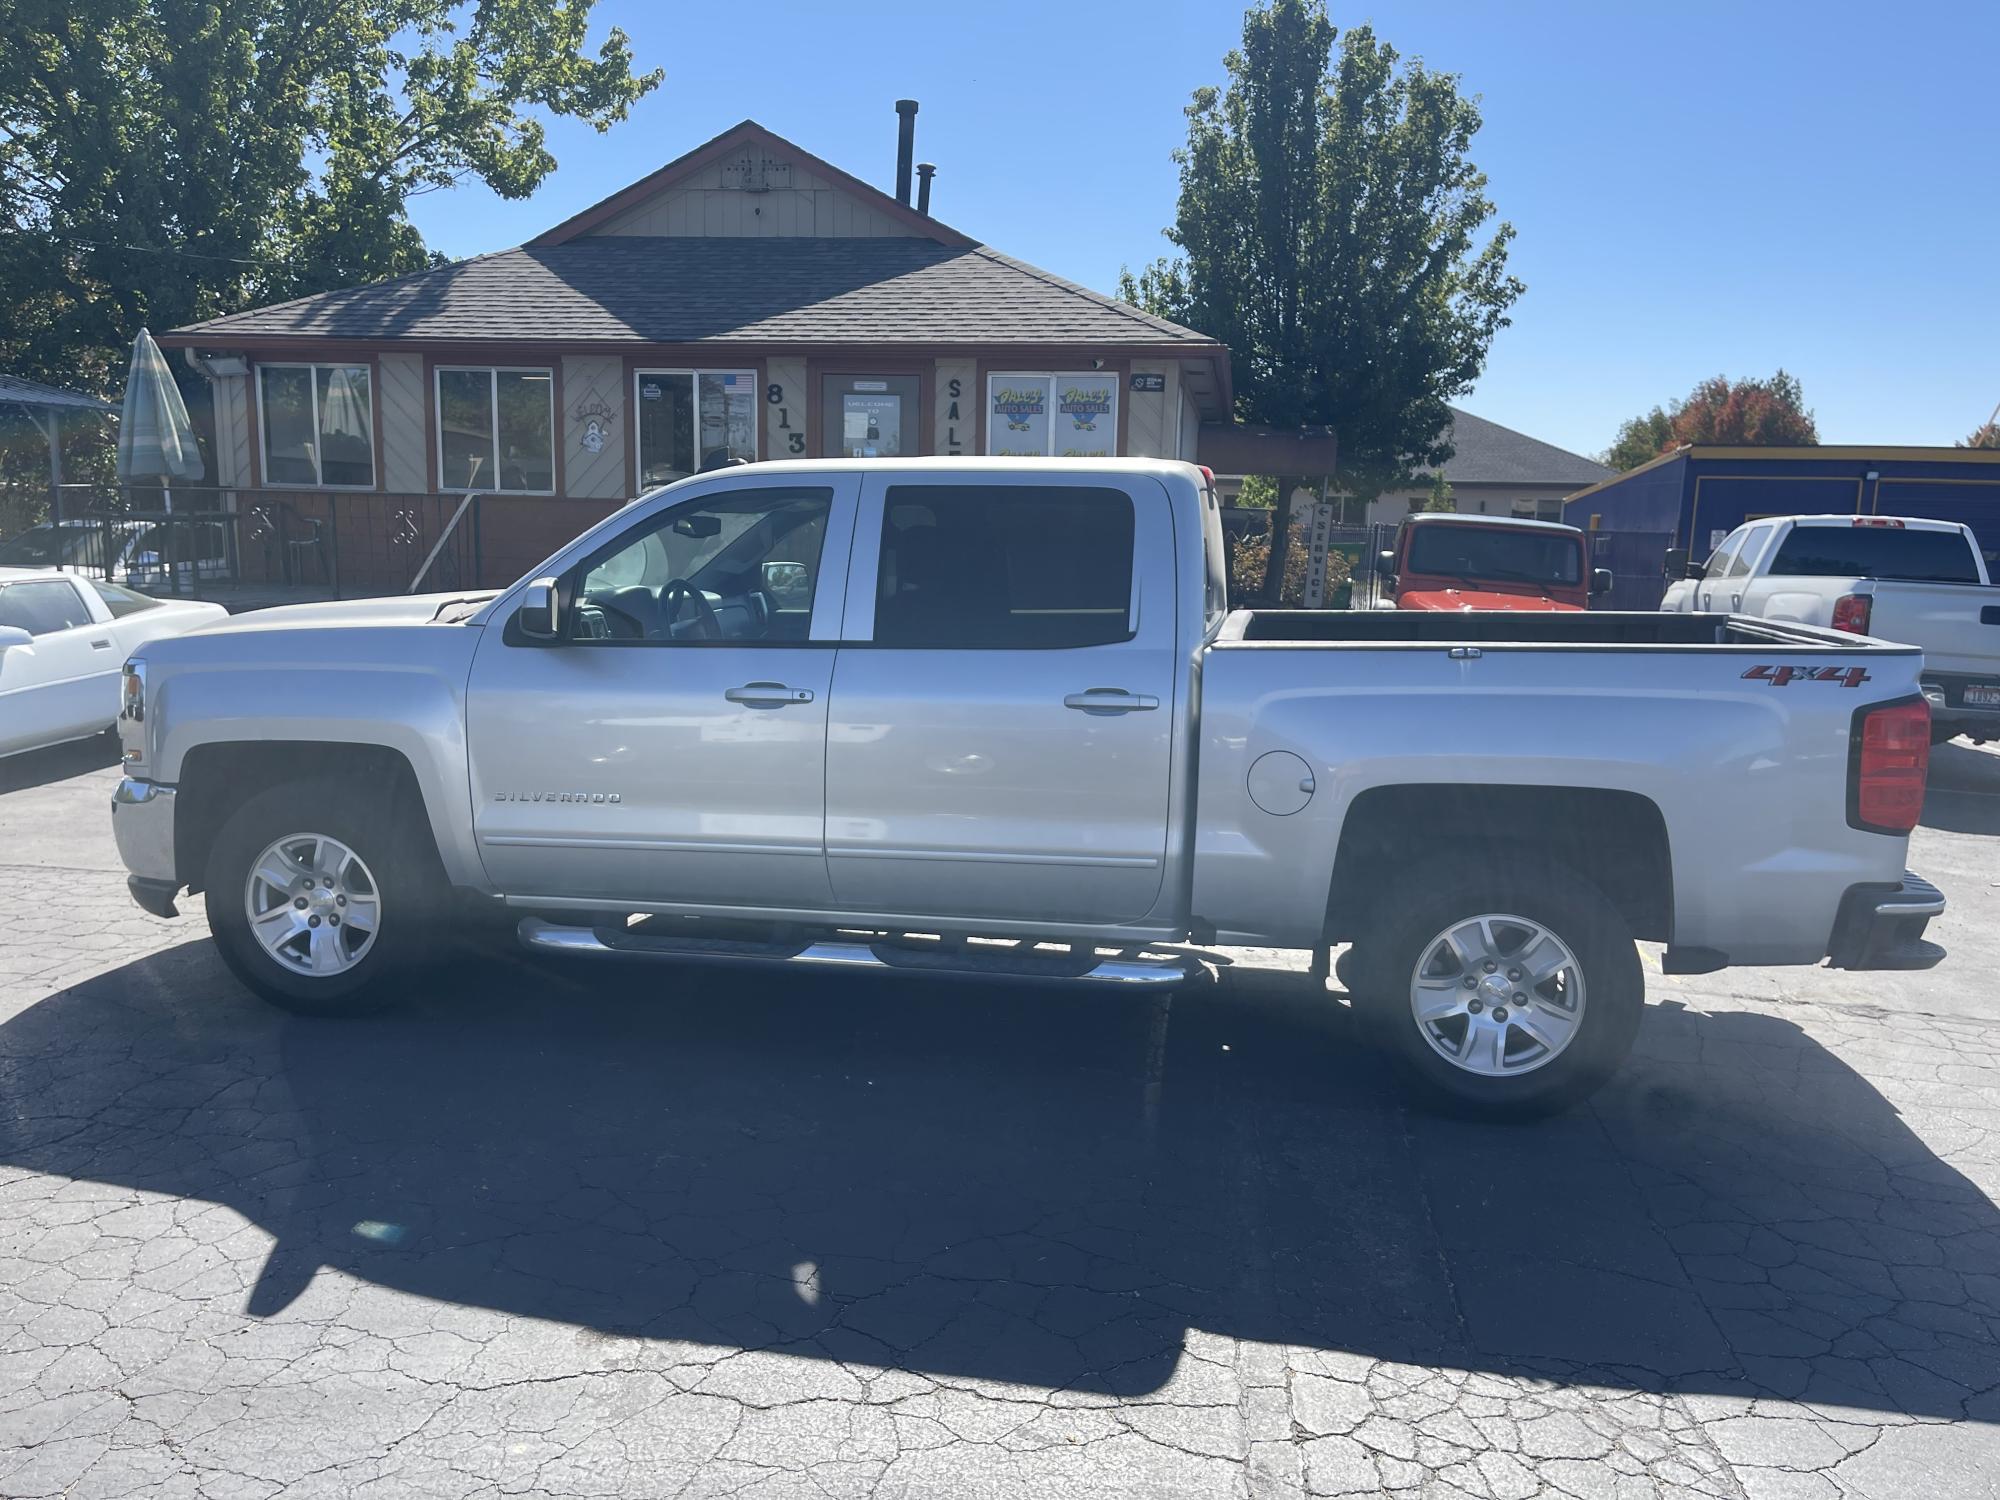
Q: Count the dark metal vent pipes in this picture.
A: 2